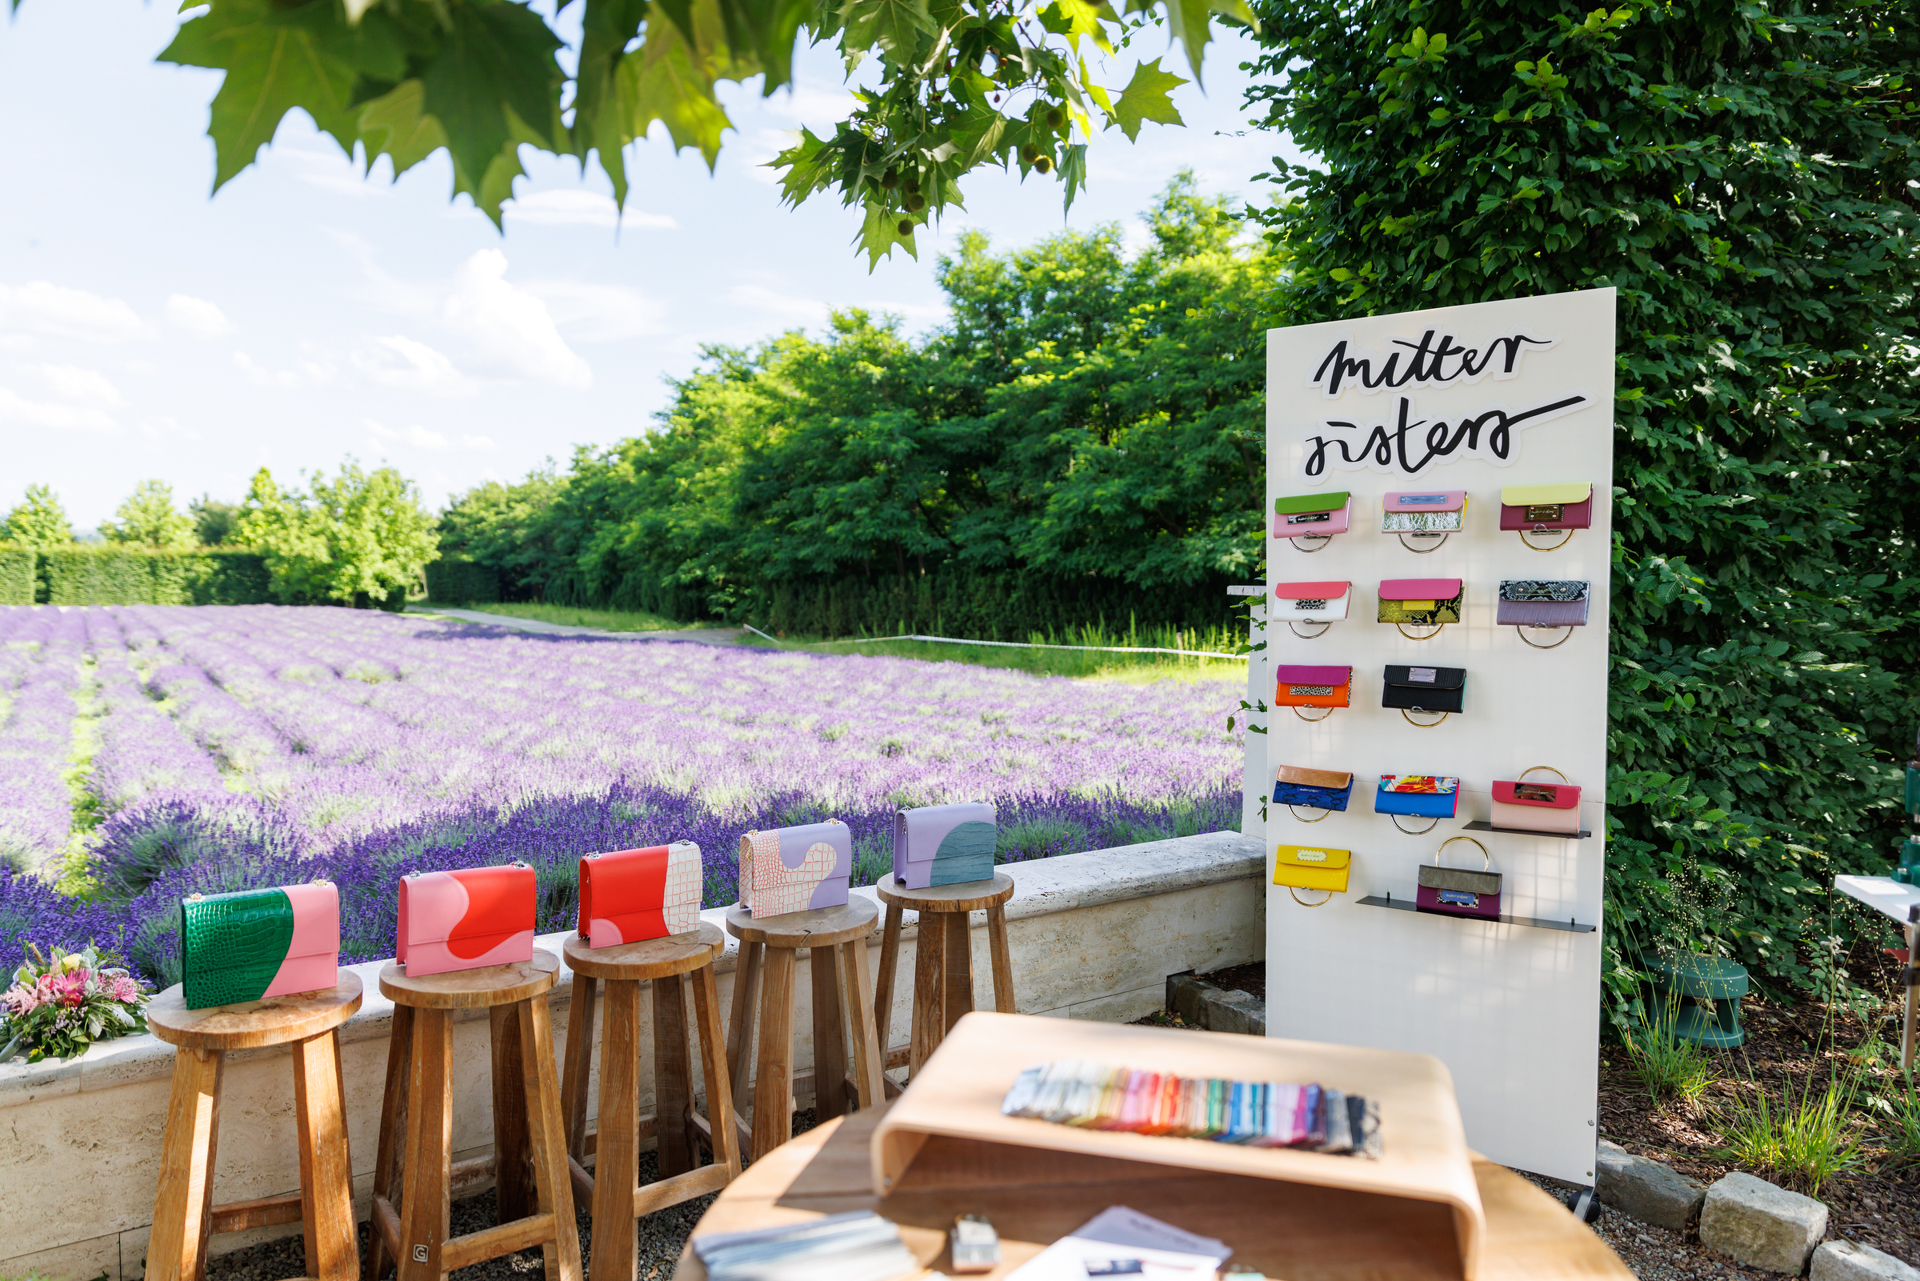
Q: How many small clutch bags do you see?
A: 13